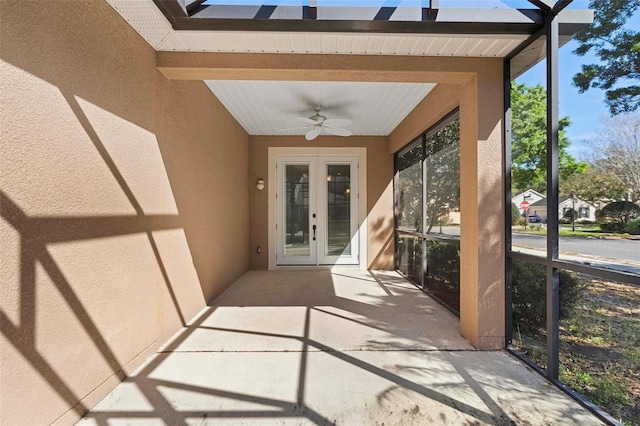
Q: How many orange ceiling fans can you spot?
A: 0